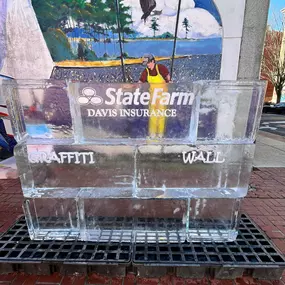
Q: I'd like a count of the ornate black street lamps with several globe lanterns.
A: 0